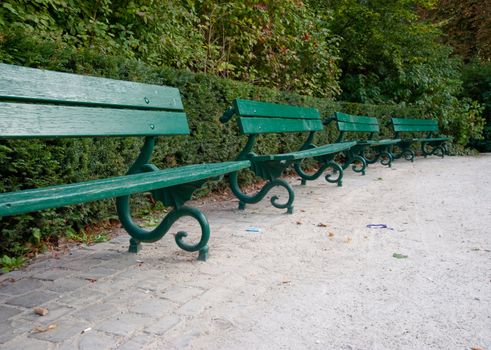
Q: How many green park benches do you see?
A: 4